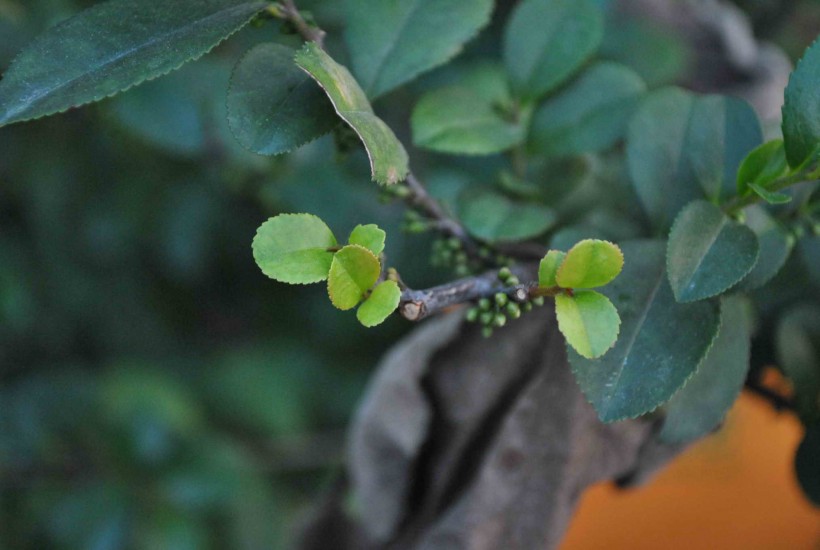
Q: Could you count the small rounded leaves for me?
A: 7